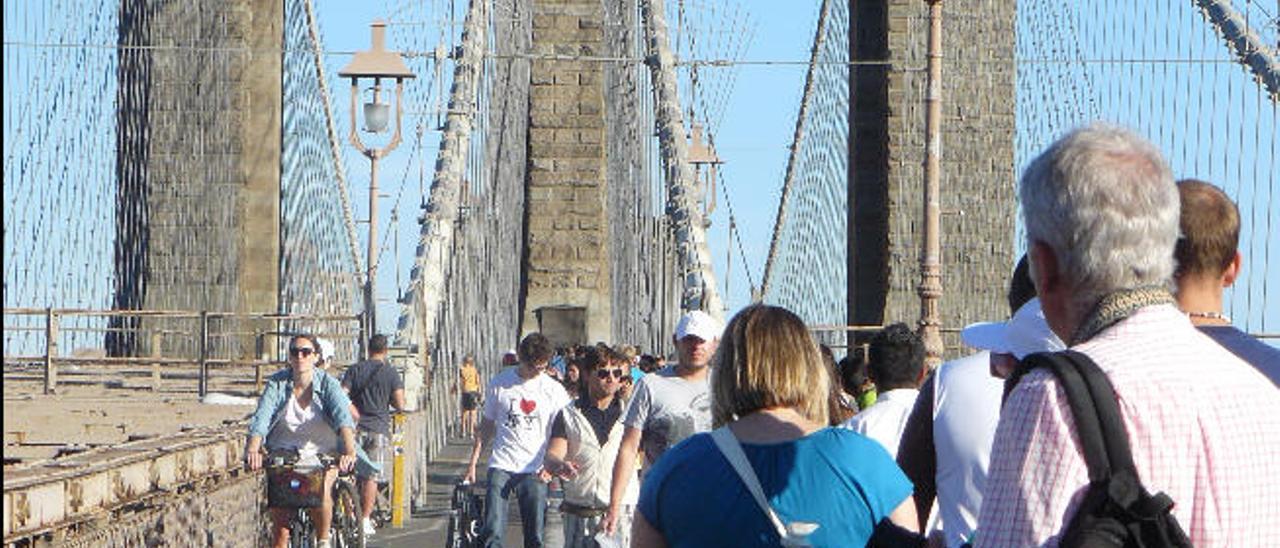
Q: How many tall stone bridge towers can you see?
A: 3